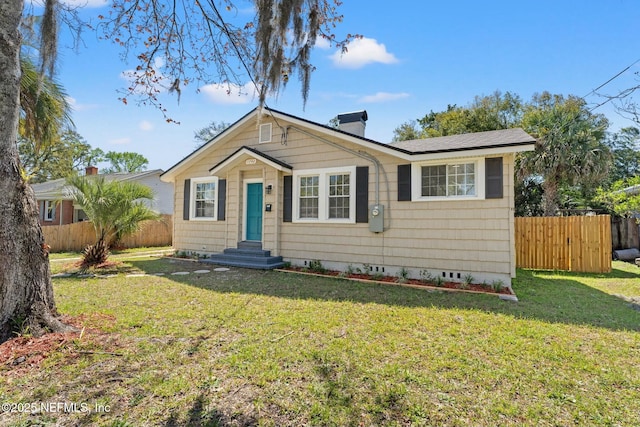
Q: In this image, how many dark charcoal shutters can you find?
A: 6